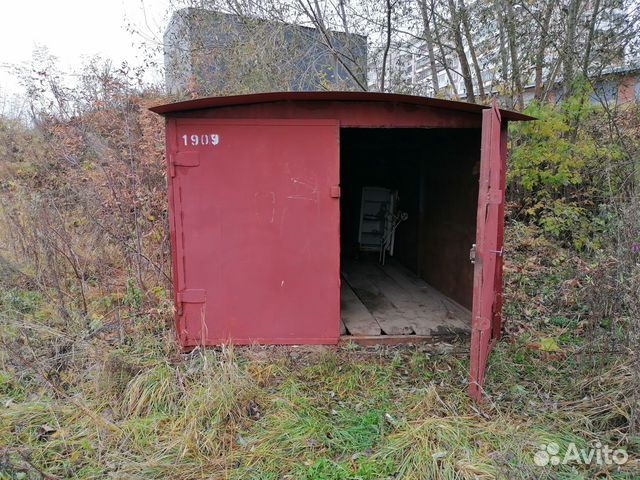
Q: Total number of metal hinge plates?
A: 2